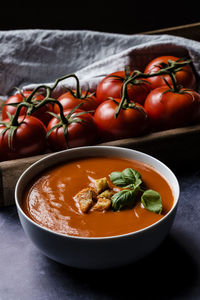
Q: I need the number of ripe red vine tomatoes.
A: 8